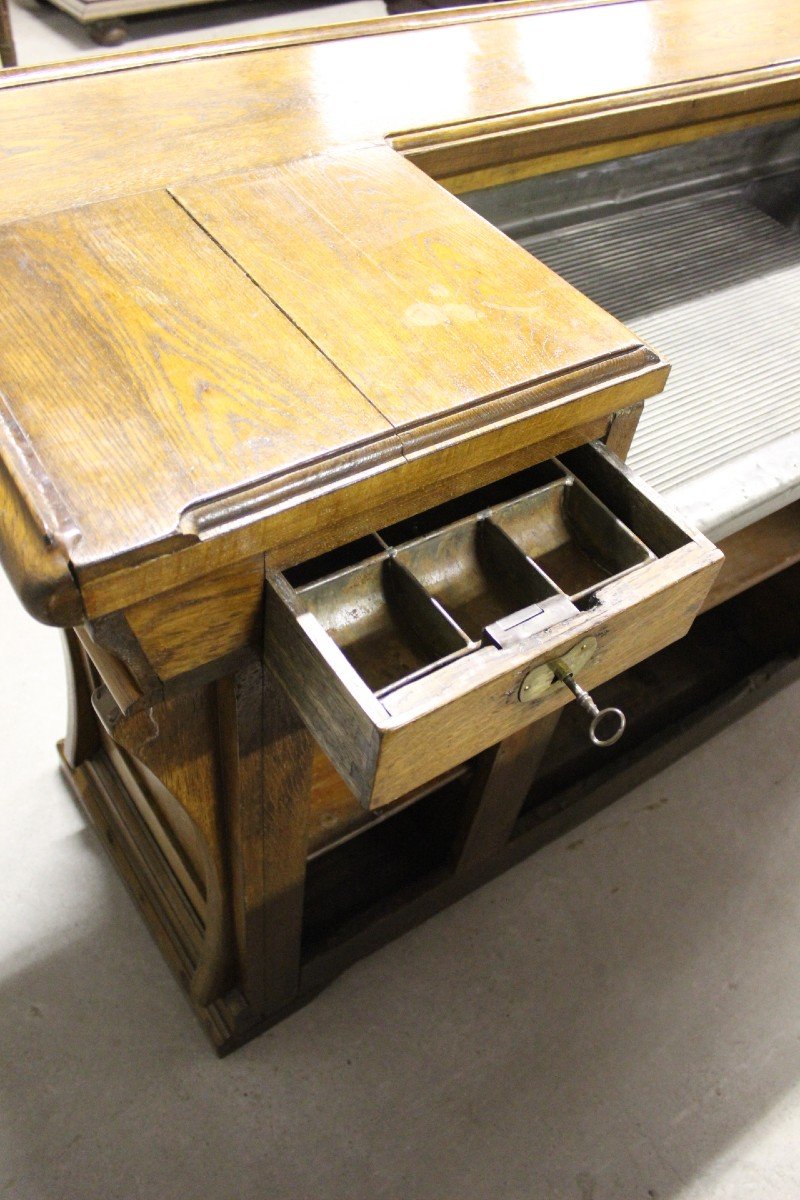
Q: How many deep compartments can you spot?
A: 3